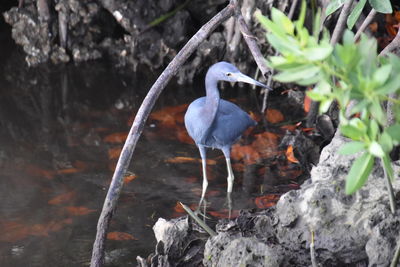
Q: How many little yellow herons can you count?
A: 0